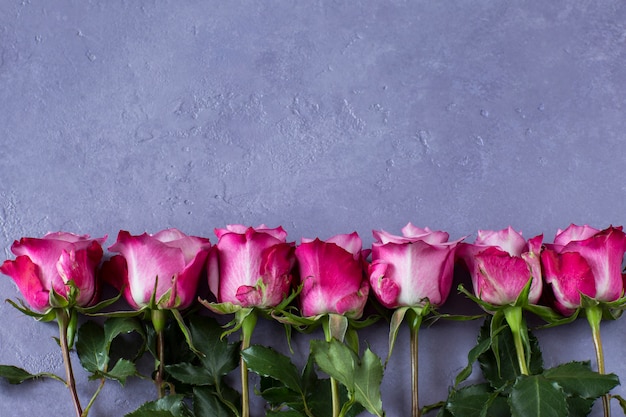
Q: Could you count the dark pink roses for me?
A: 7